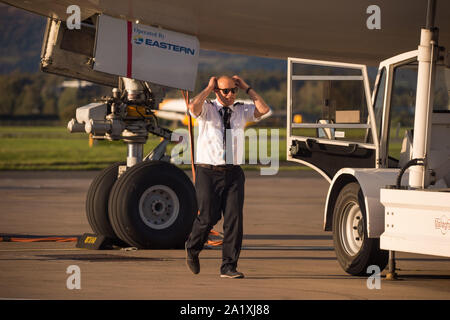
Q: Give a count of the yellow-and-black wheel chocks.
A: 1